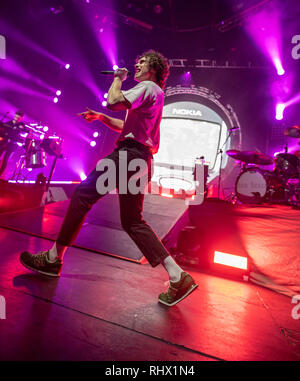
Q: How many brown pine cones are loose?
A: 0